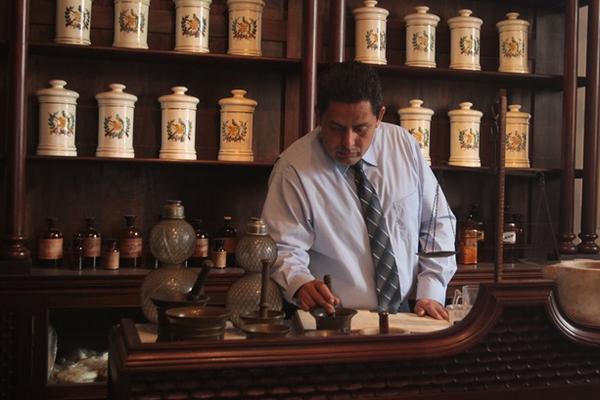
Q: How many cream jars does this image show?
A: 15